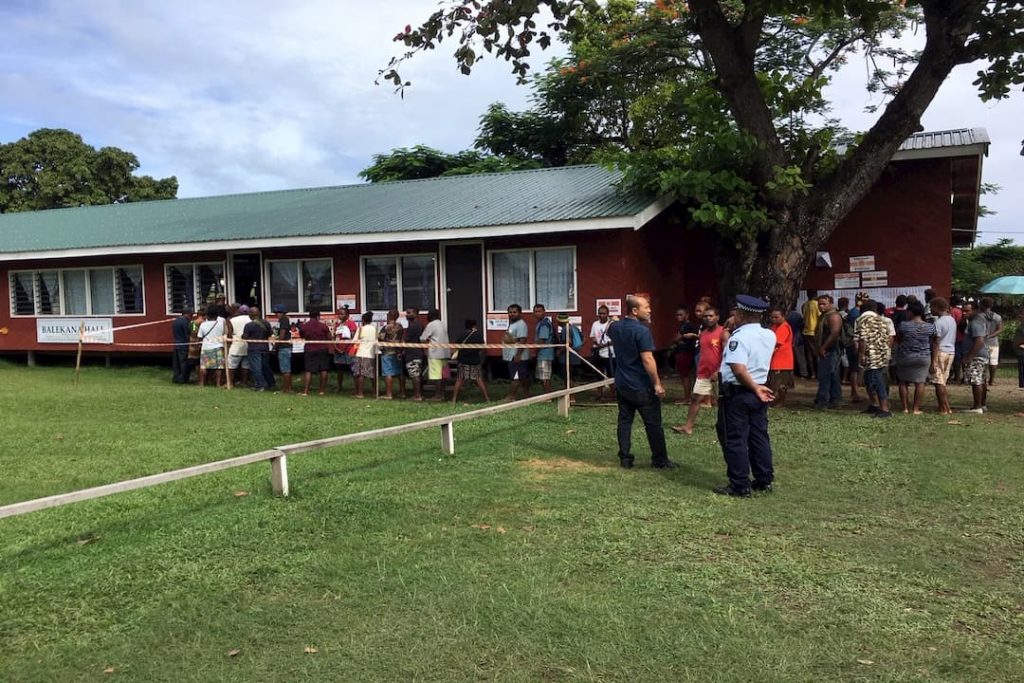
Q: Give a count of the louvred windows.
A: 5